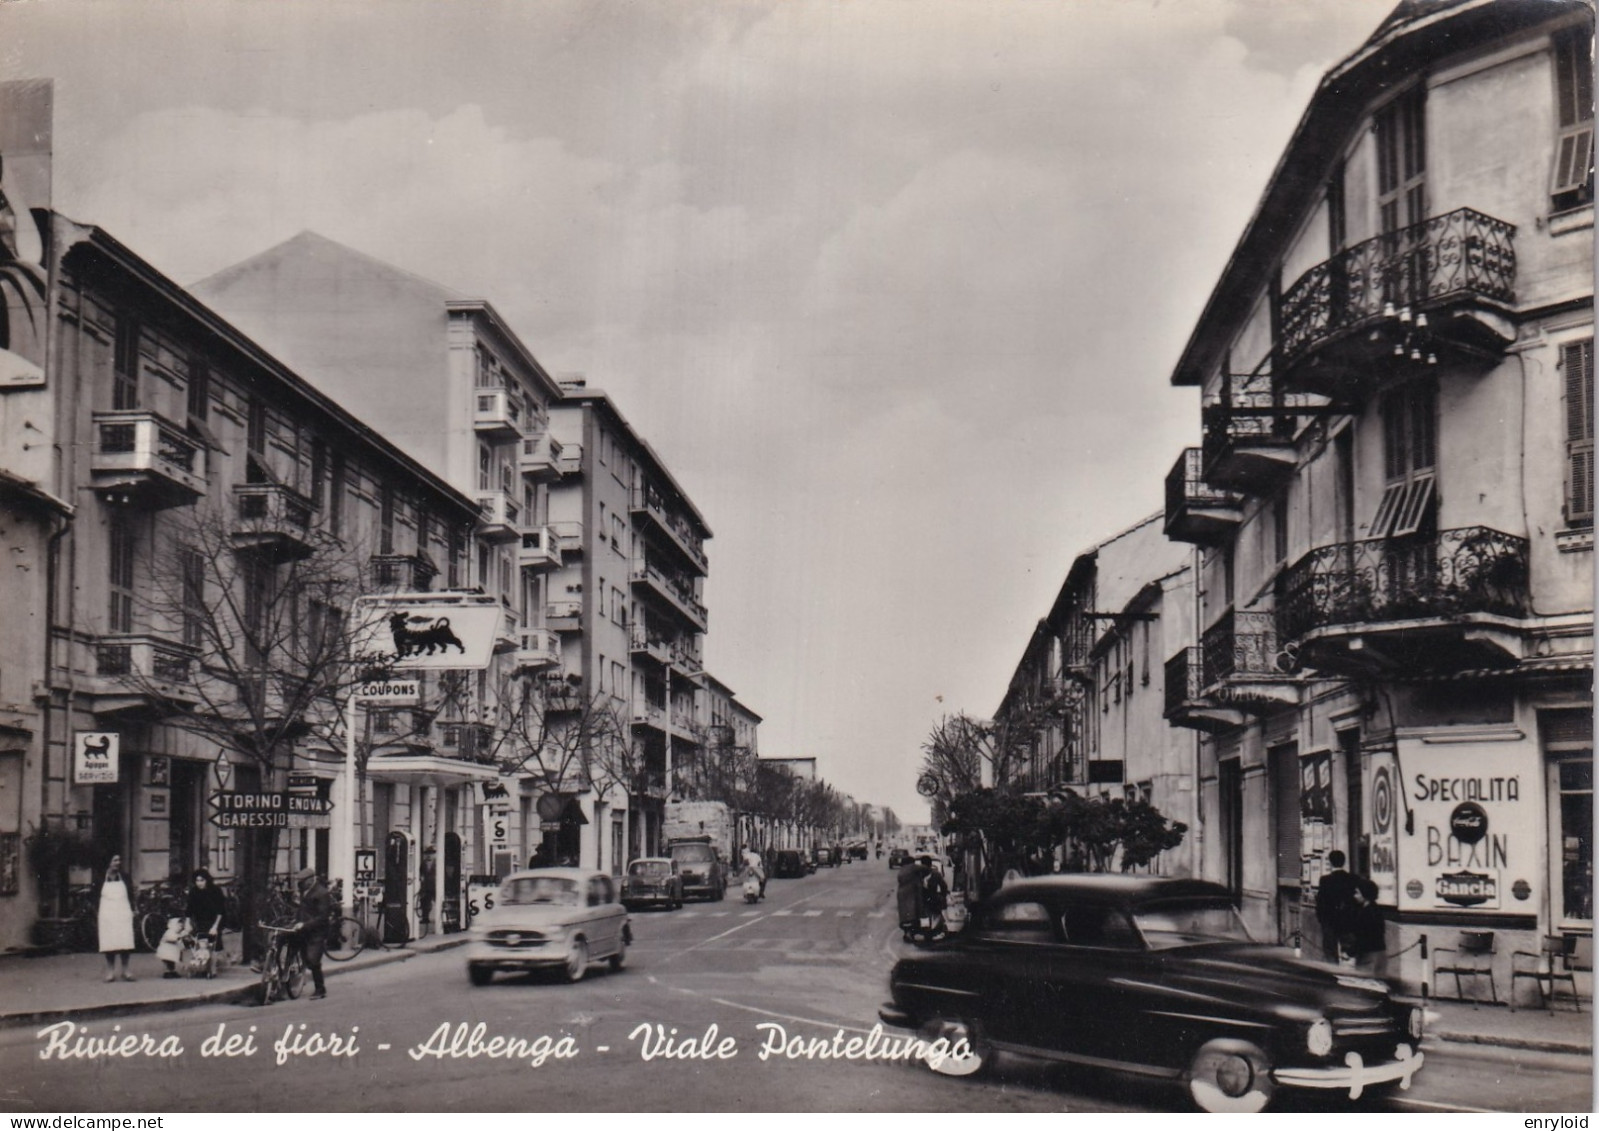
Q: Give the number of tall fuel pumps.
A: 2